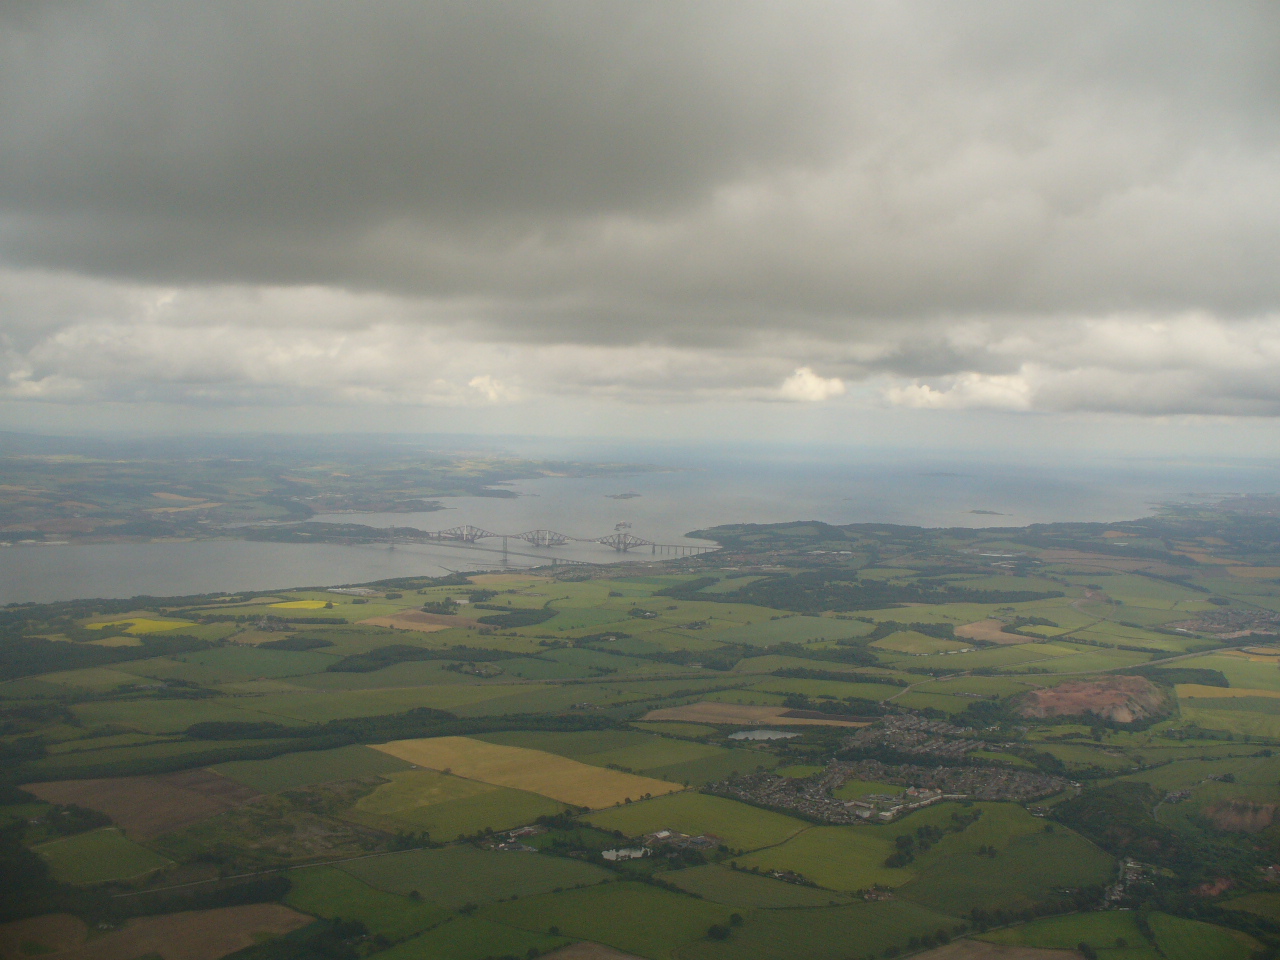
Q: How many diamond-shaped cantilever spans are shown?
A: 3